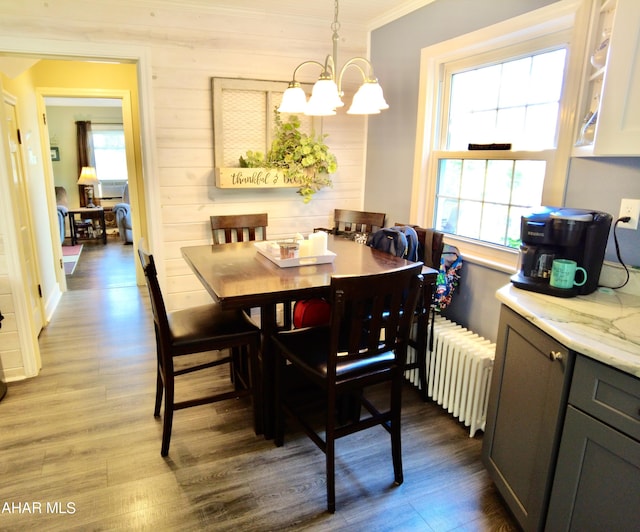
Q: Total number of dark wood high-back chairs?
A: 5